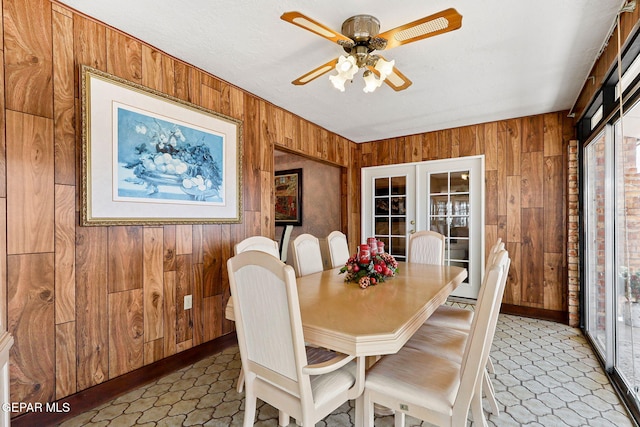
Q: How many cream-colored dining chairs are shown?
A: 8